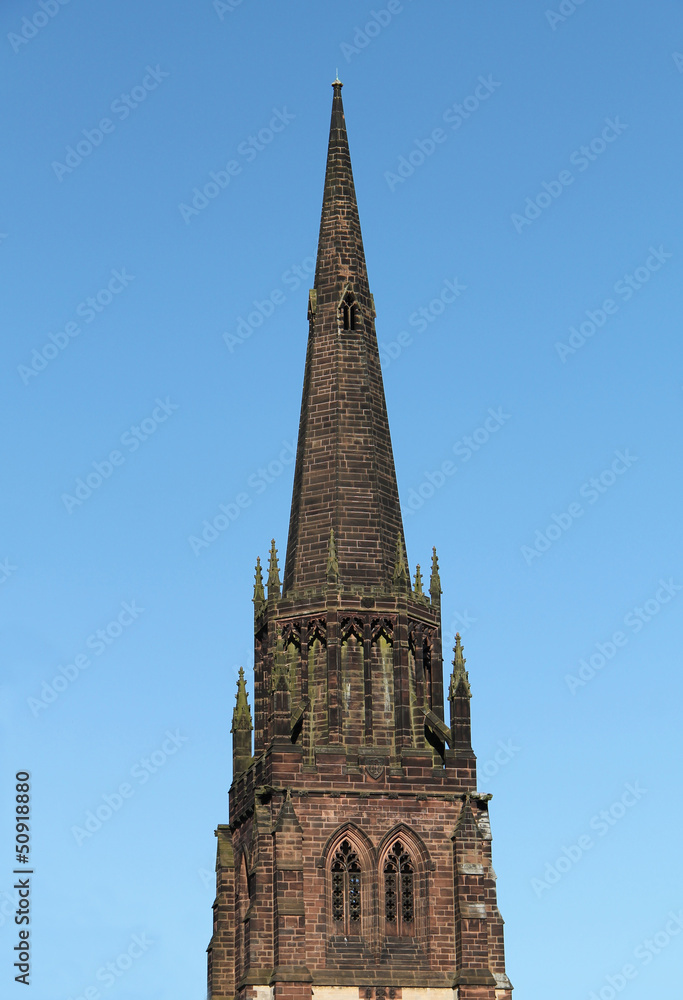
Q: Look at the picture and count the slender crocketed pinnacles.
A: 9